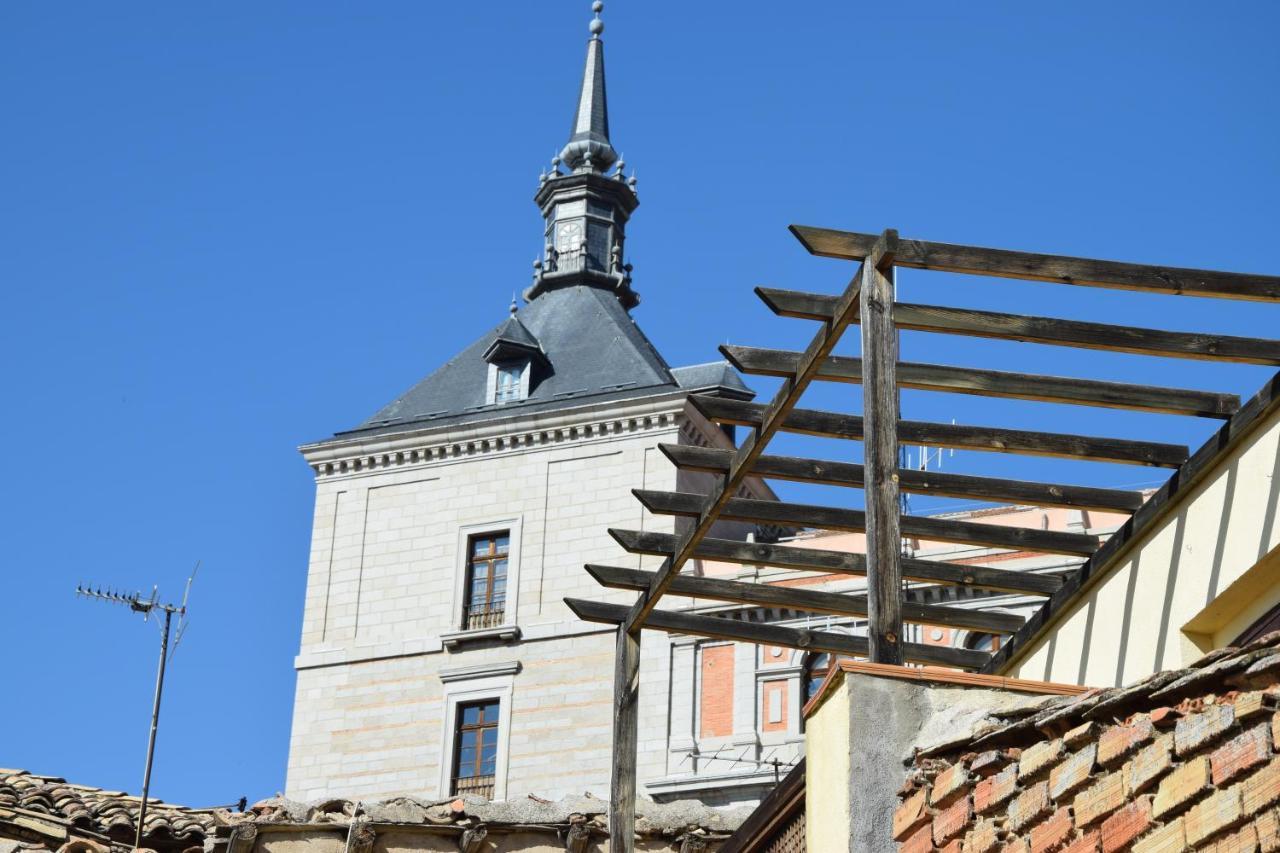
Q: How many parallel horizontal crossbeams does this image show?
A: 9